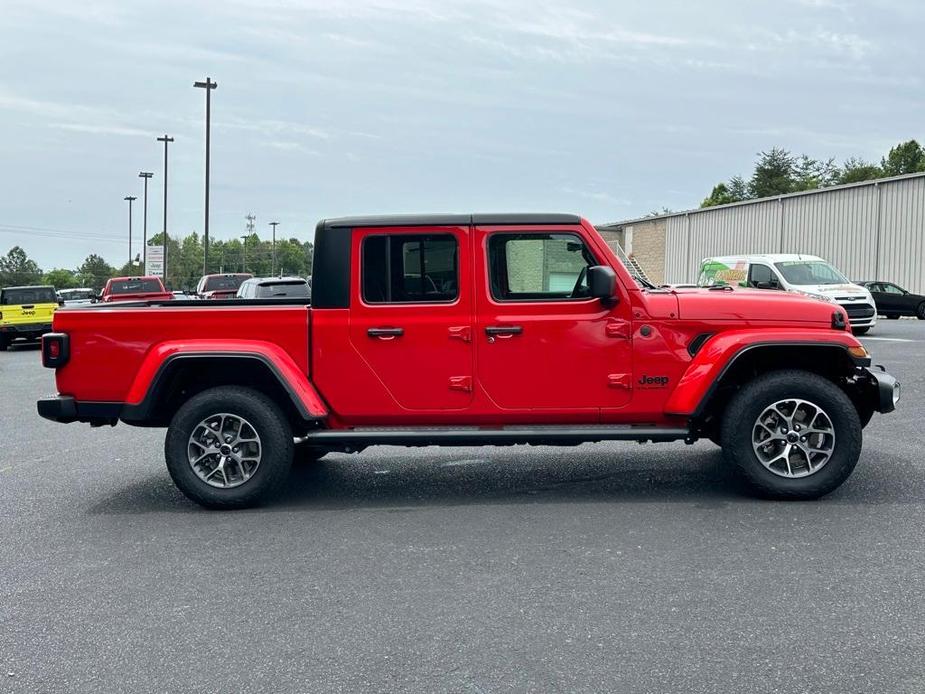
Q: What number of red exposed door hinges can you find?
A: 4